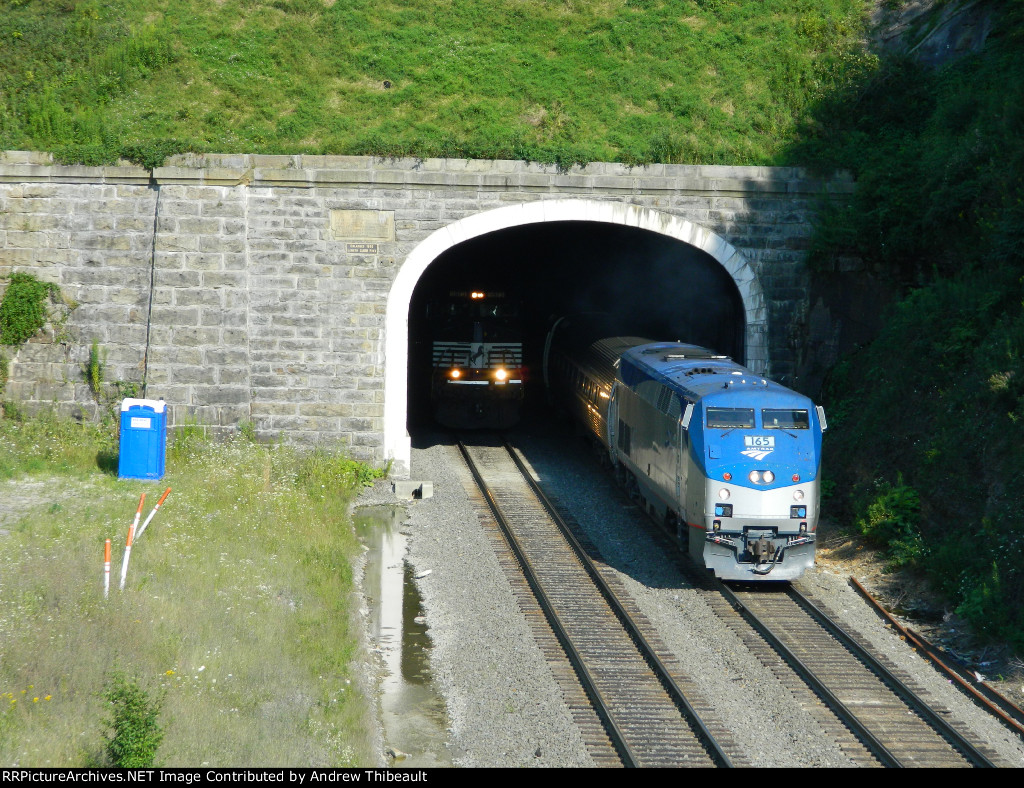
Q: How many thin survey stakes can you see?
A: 4